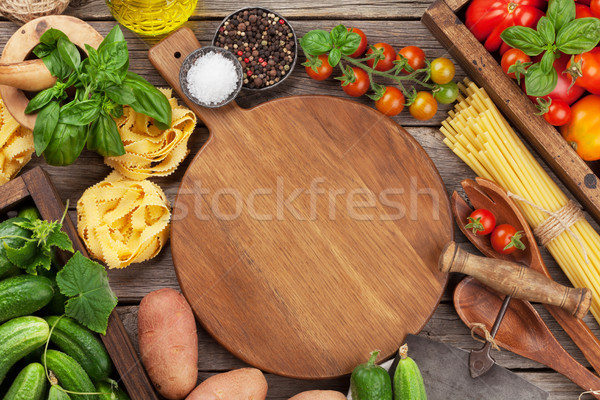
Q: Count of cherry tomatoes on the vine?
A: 9